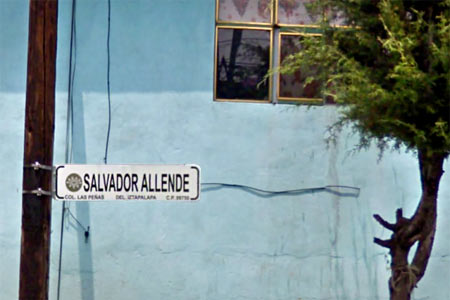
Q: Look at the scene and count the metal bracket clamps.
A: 2